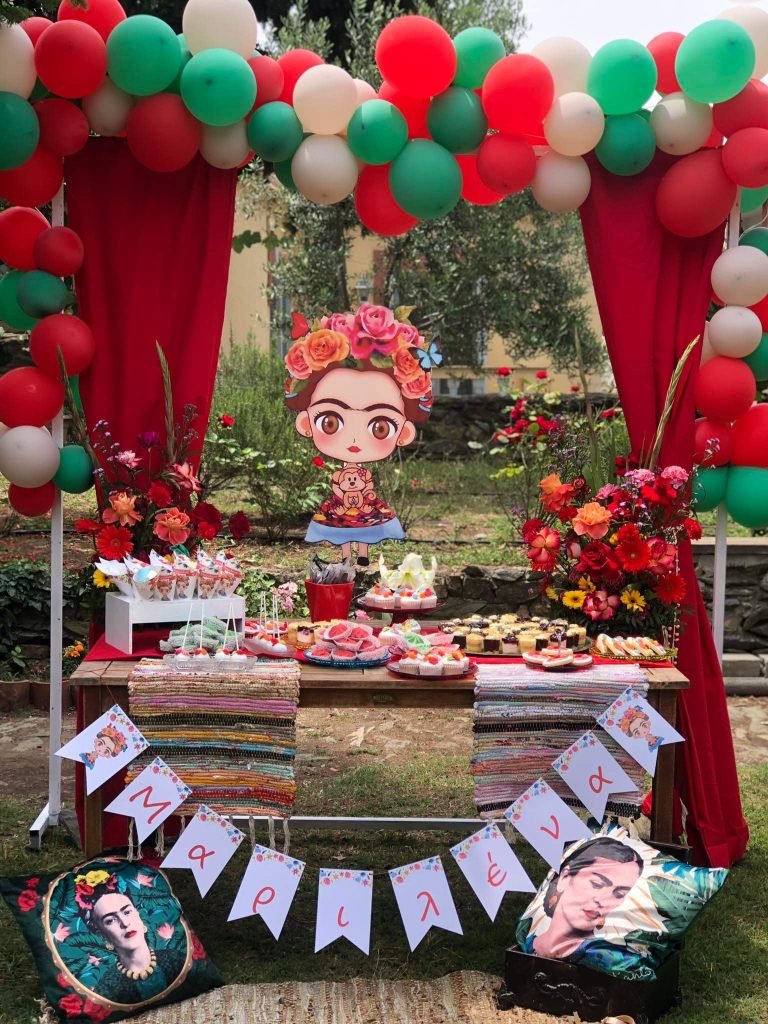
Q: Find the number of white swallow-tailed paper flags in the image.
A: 10